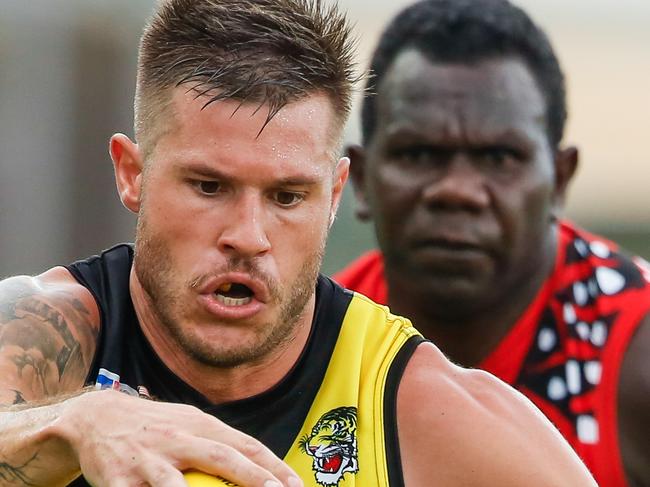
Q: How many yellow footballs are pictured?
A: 1